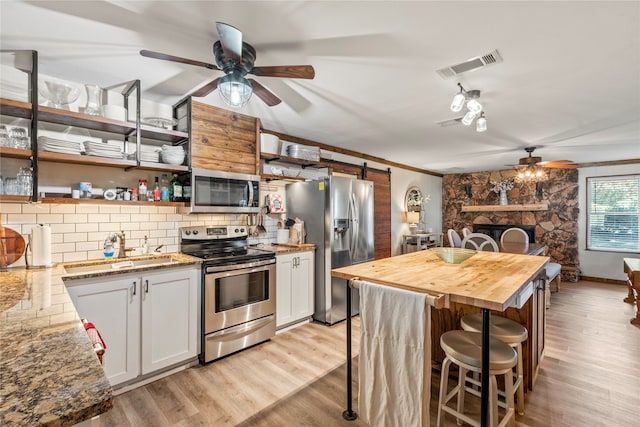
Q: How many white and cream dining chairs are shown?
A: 4